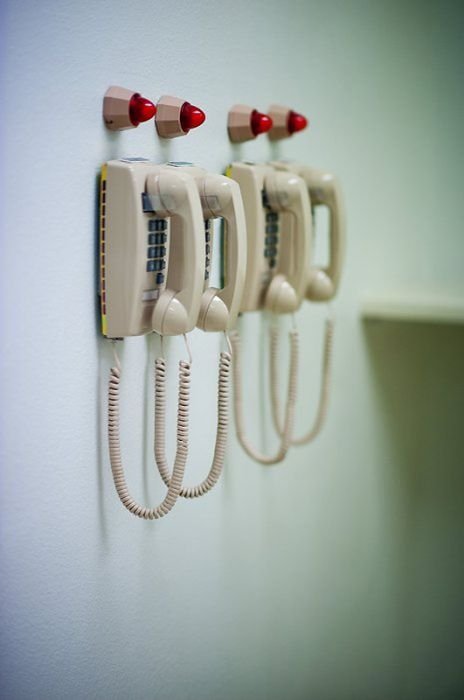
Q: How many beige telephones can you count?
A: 4